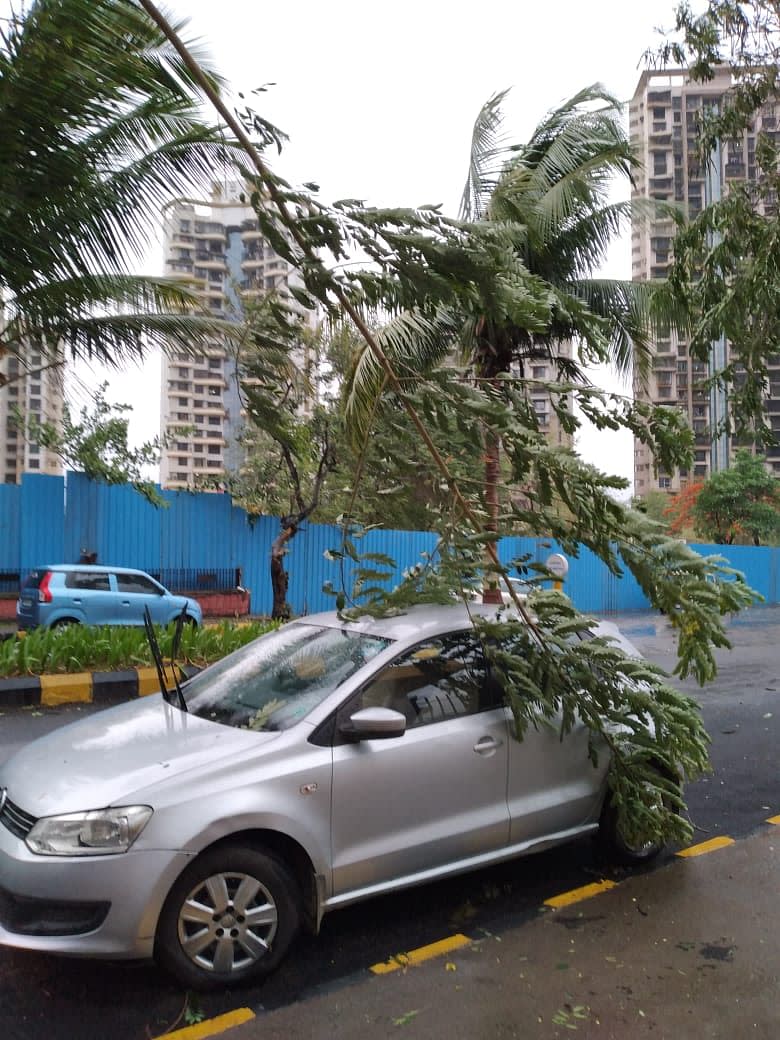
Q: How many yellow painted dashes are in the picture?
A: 5